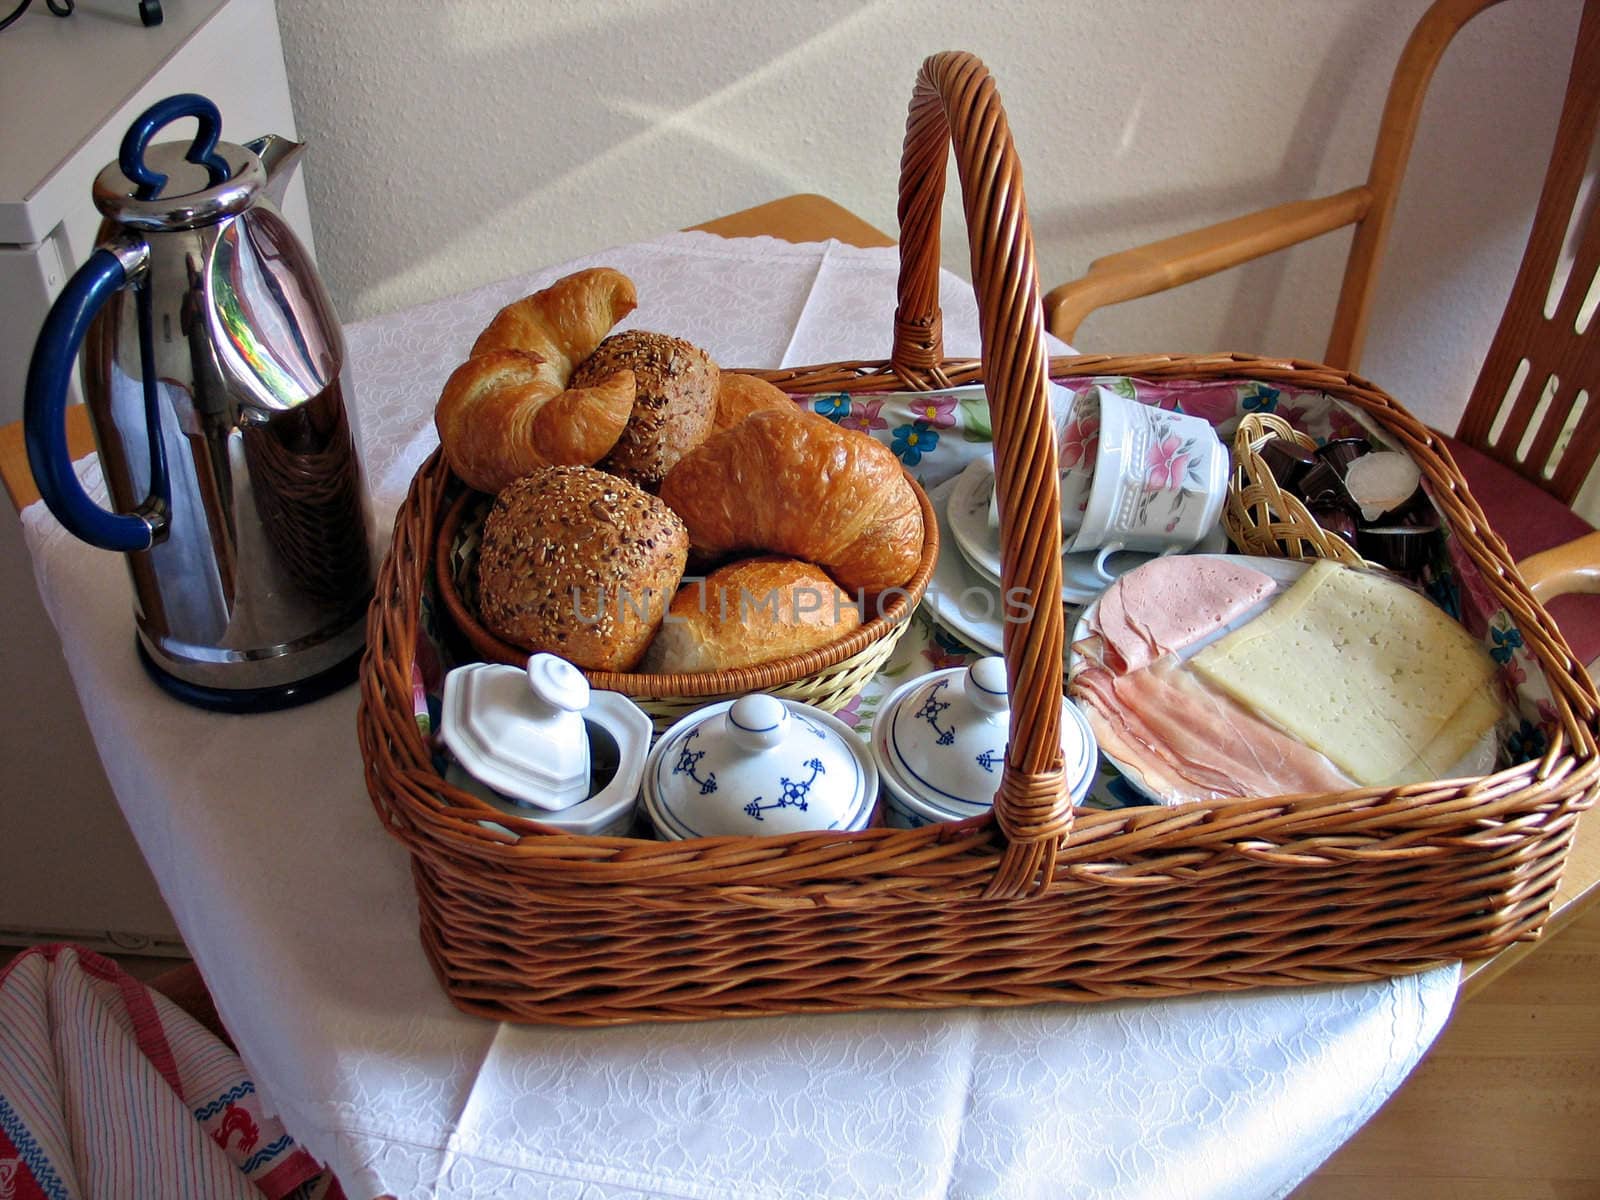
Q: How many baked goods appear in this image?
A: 6